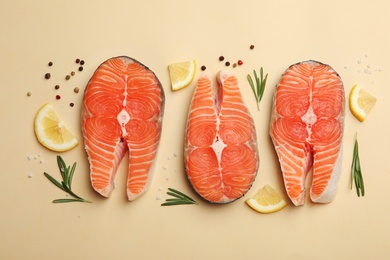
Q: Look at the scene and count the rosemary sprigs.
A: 4